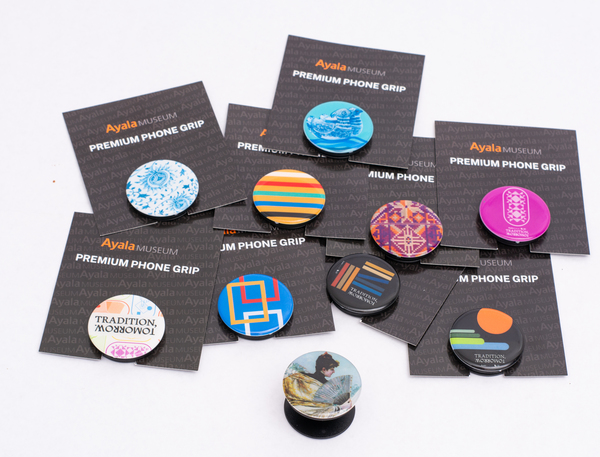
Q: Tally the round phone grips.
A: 10